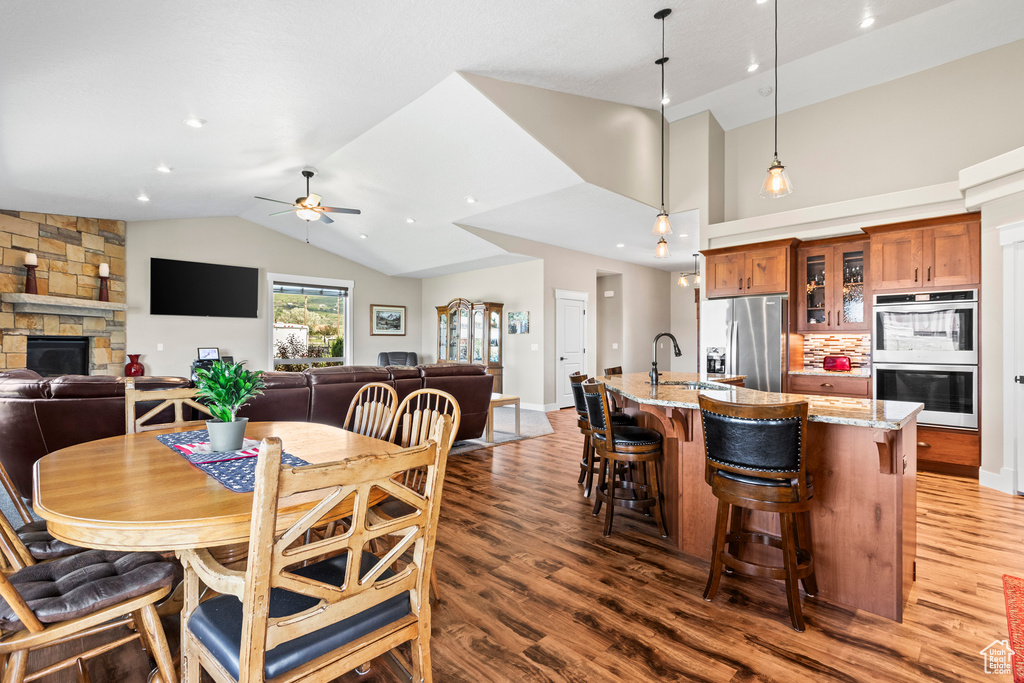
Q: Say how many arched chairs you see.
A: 2